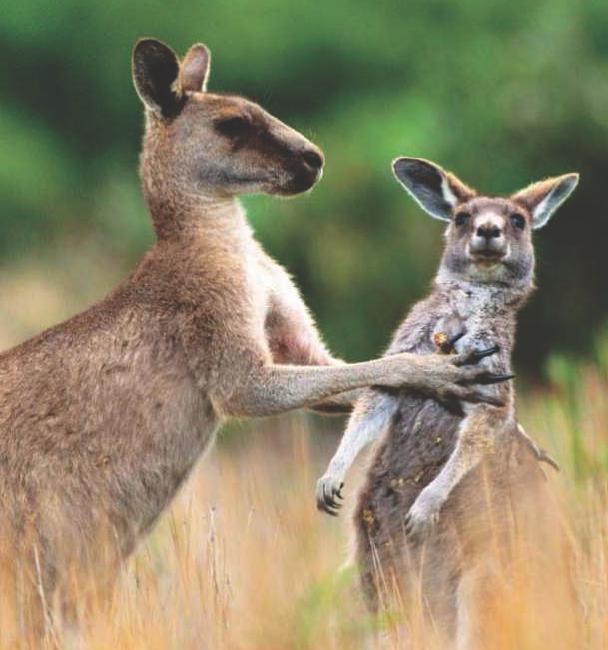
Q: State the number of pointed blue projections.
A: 0